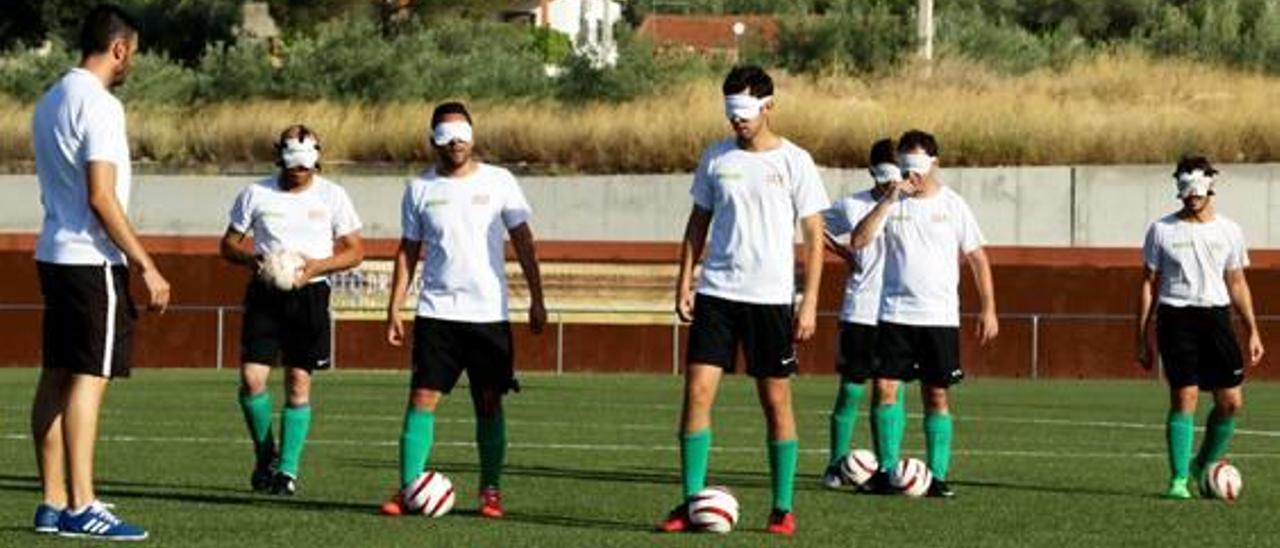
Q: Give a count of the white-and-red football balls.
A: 5